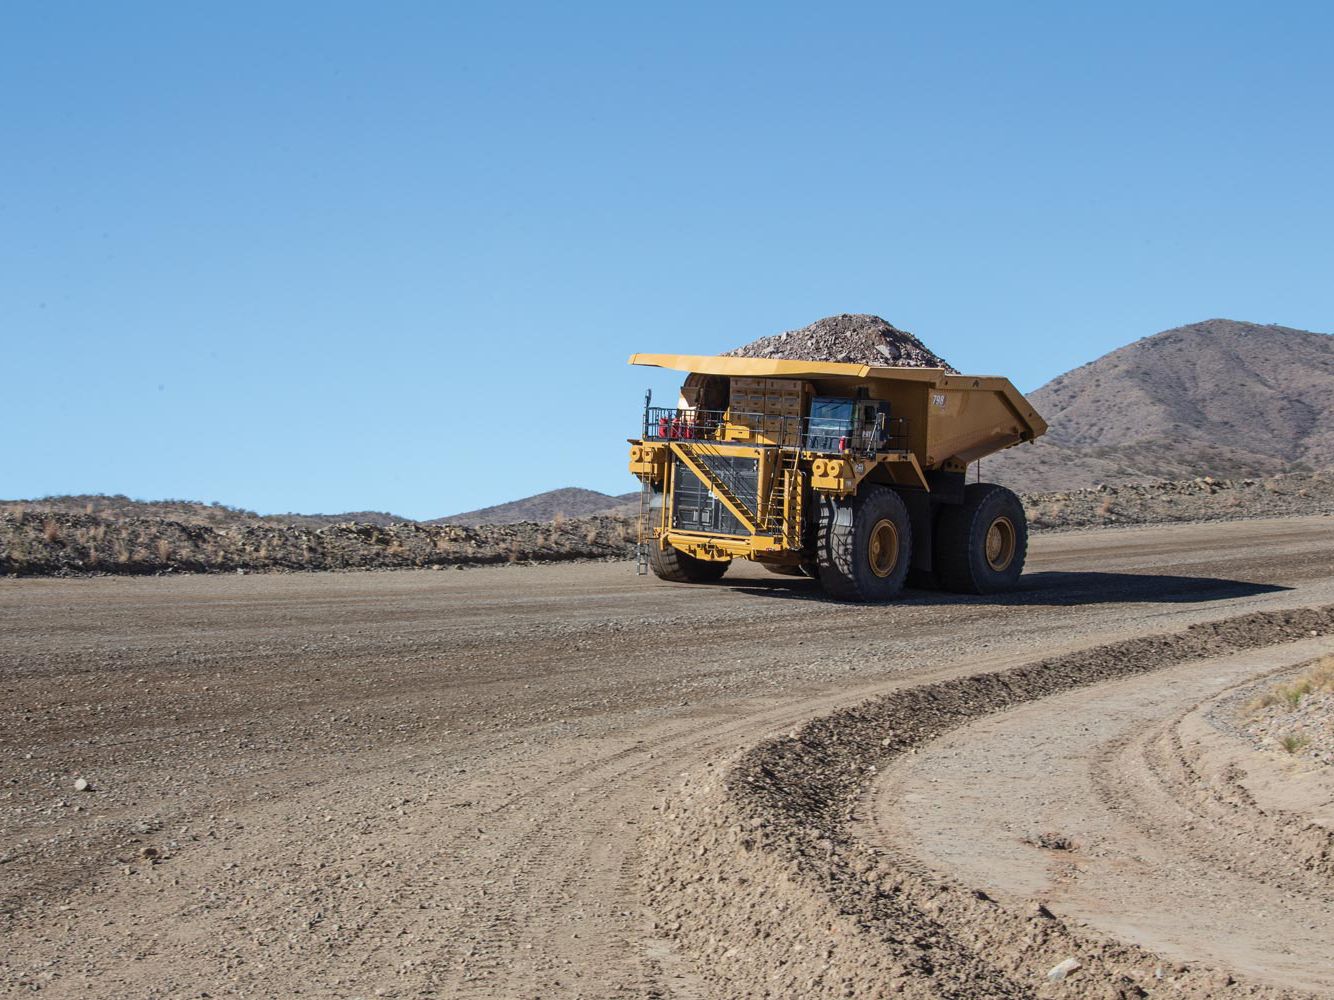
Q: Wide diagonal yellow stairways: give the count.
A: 1